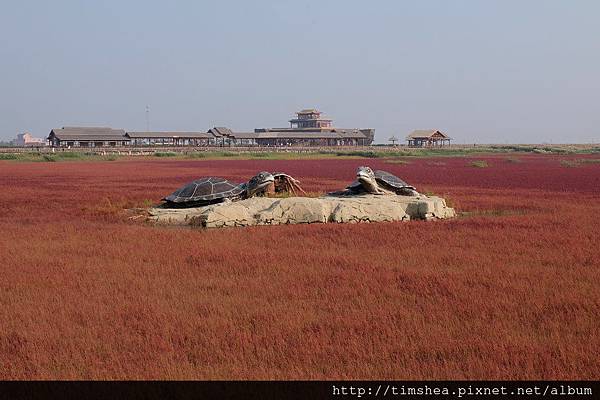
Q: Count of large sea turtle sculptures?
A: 2